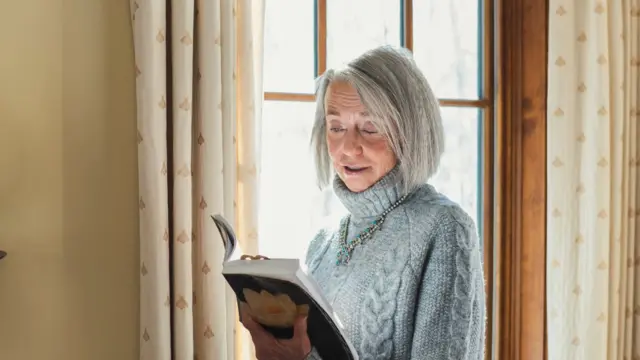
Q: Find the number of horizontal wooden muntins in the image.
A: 1